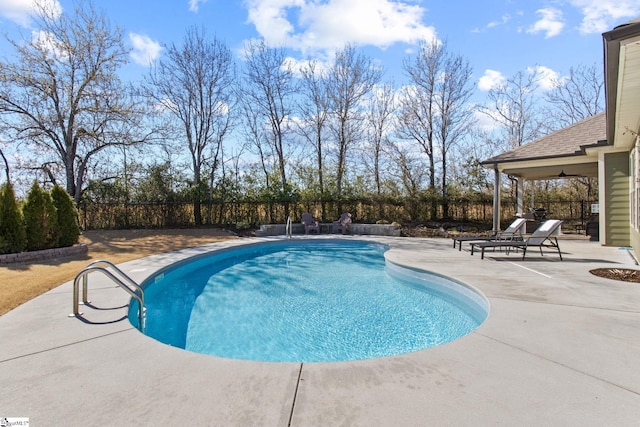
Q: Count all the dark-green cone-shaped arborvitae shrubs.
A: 3